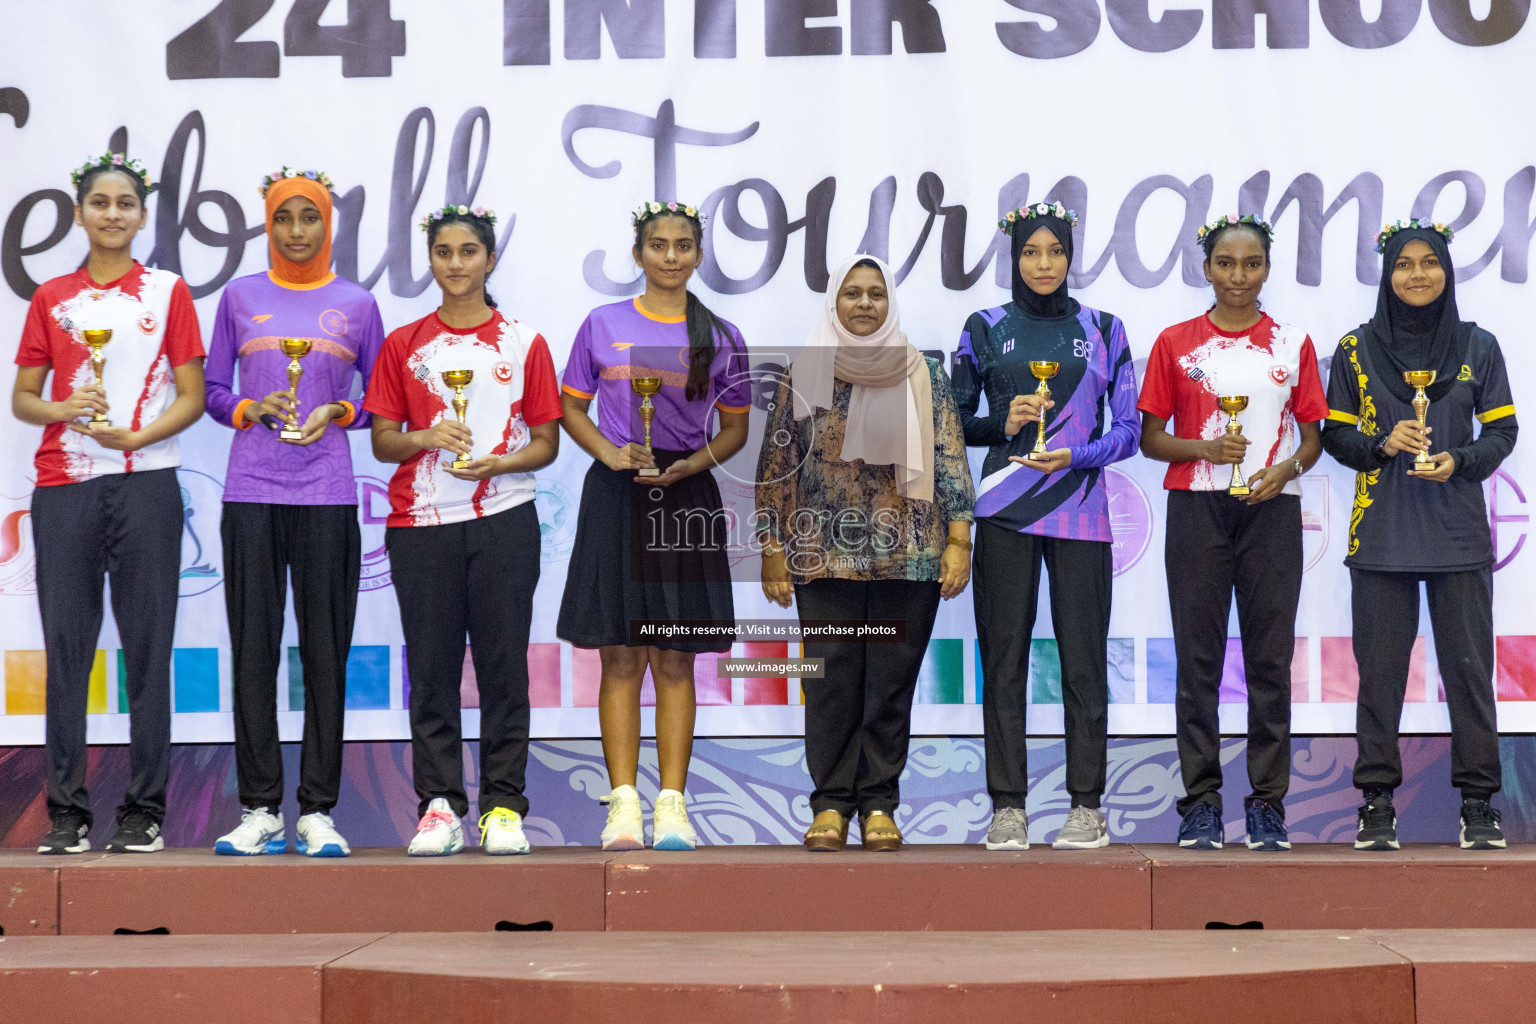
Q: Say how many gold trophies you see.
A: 7